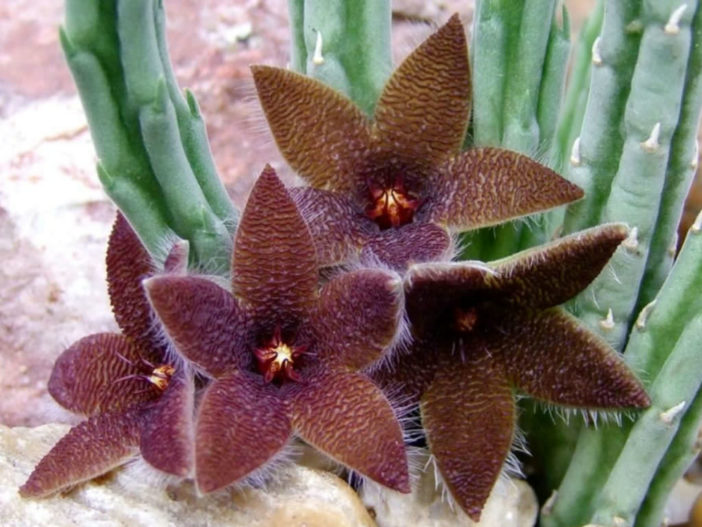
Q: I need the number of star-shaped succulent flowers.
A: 4